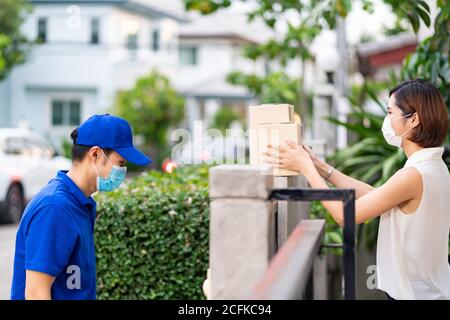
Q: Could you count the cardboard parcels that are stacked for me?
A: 2